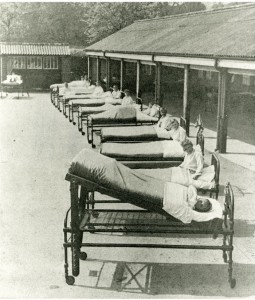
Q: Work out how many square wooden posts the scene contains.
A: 8